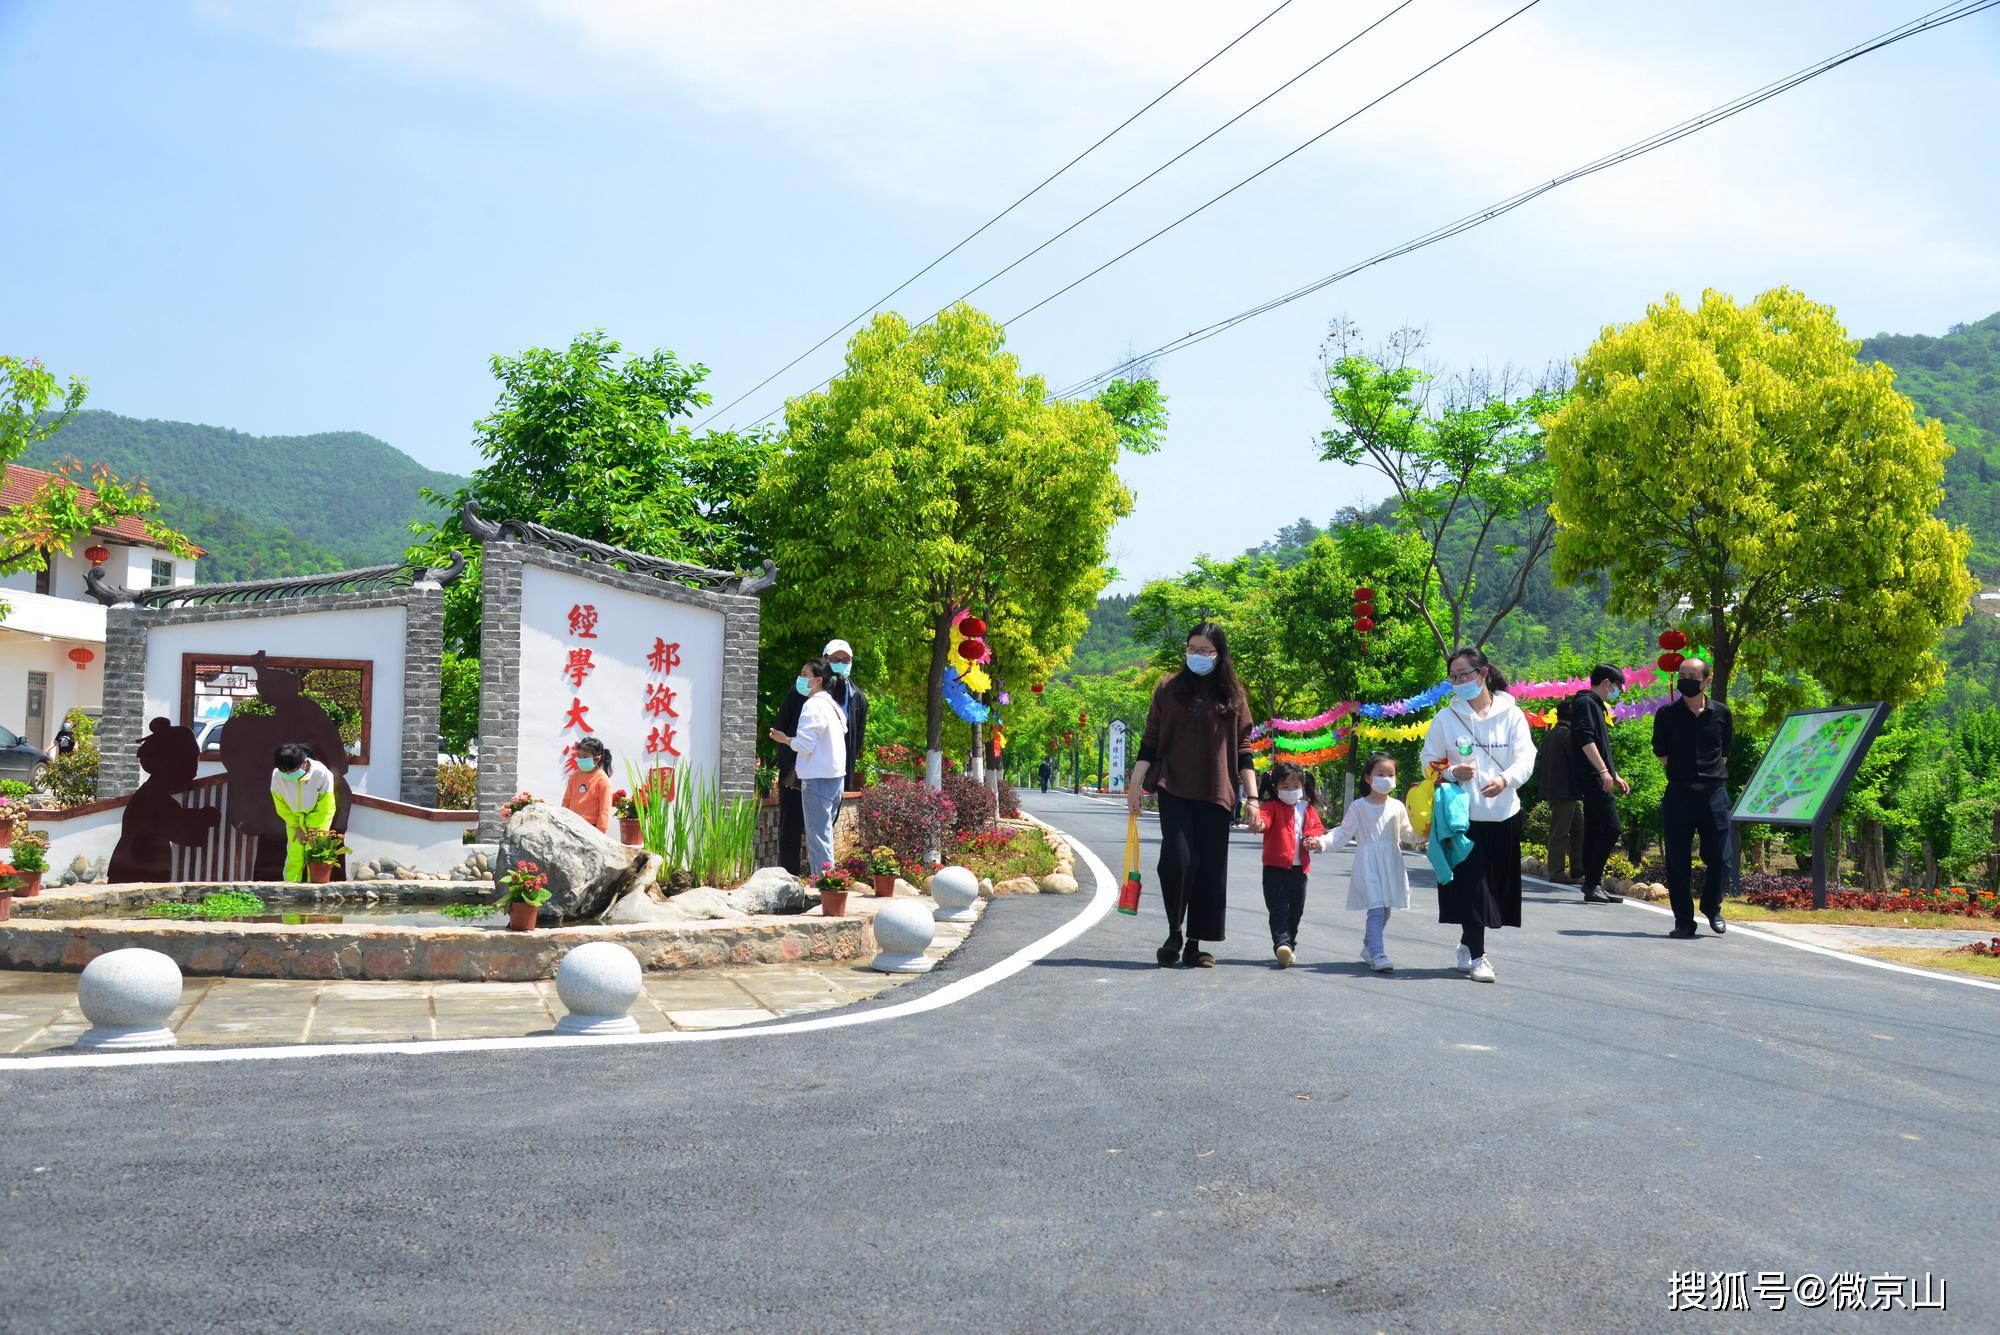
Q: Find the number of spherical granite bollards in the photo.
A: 4